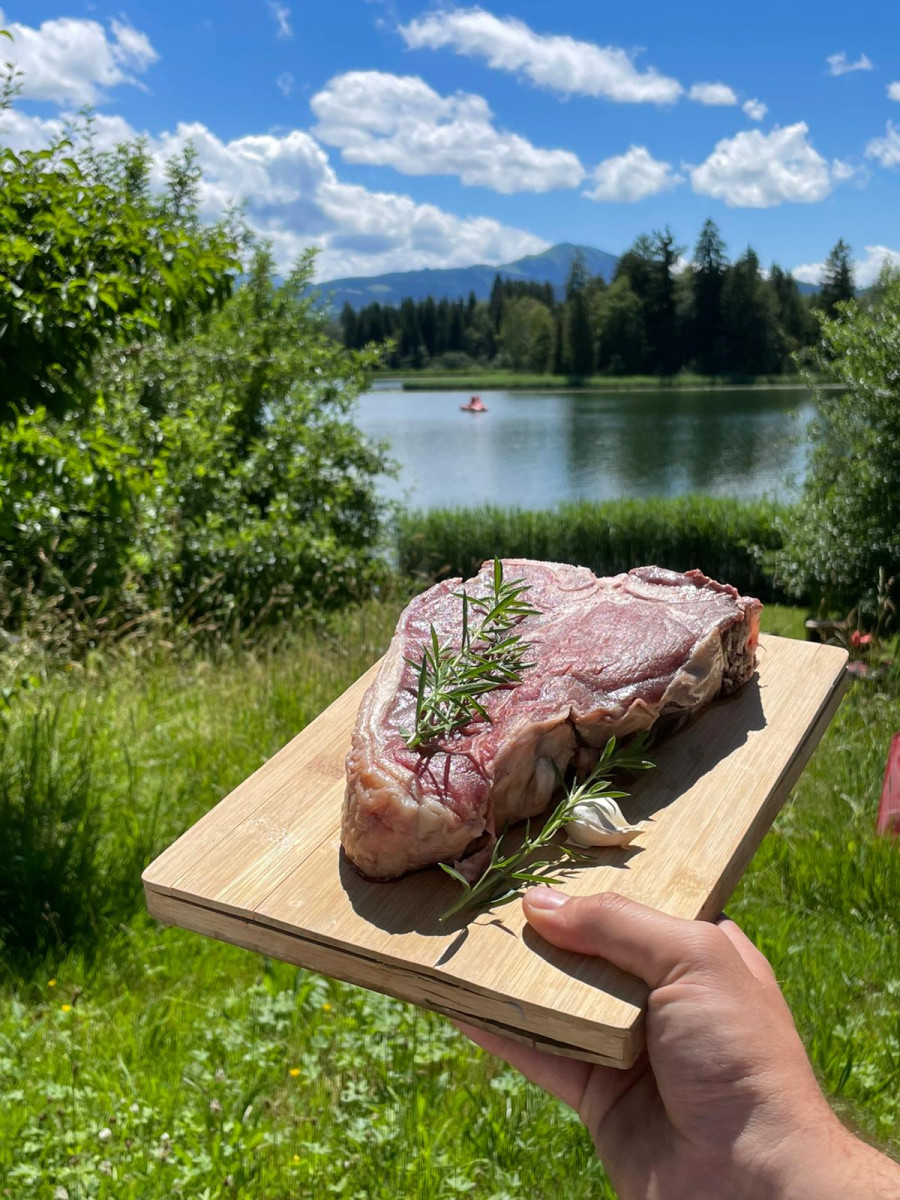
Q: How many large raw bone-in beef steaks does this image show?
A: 1